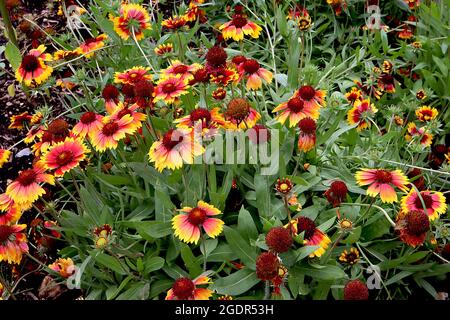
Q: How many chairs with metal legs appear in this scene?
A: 0